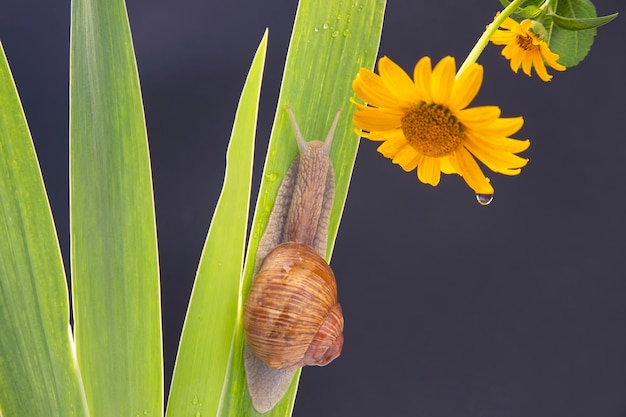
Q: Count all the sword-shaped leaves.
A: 4